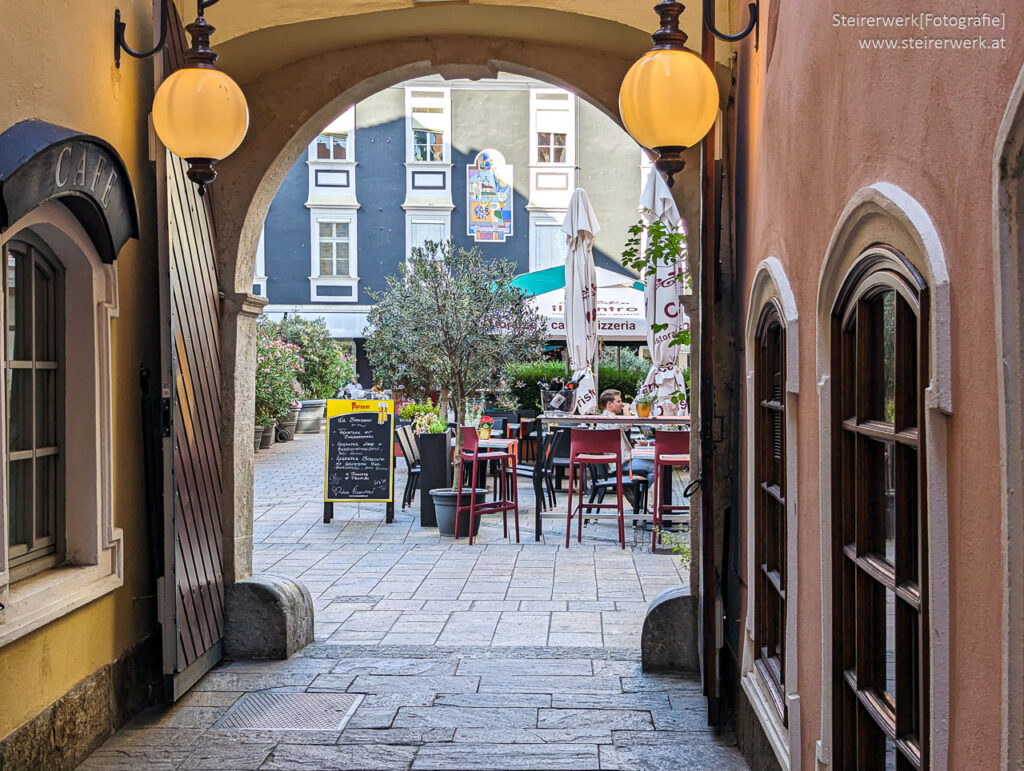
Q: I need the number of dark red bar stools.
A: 3